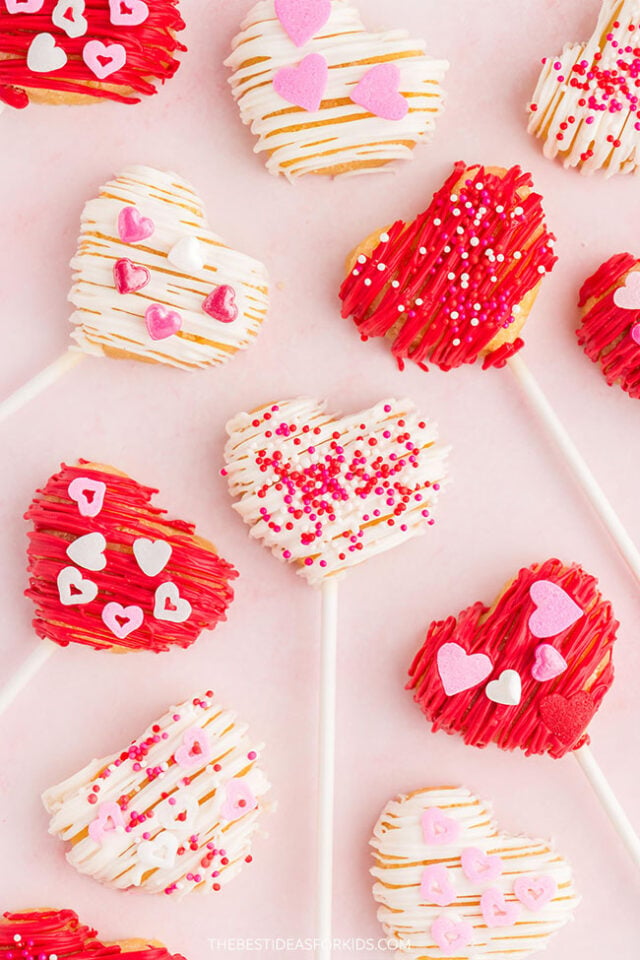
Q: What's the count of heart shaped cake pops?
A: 12